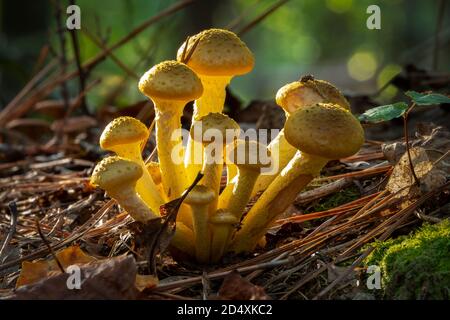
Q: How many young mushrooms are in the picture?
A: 10